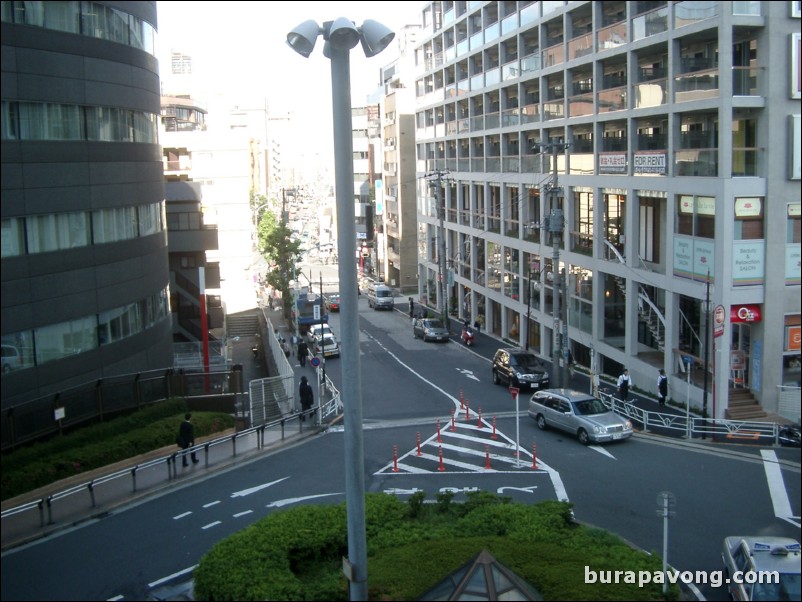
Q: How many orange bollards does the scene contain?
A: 11